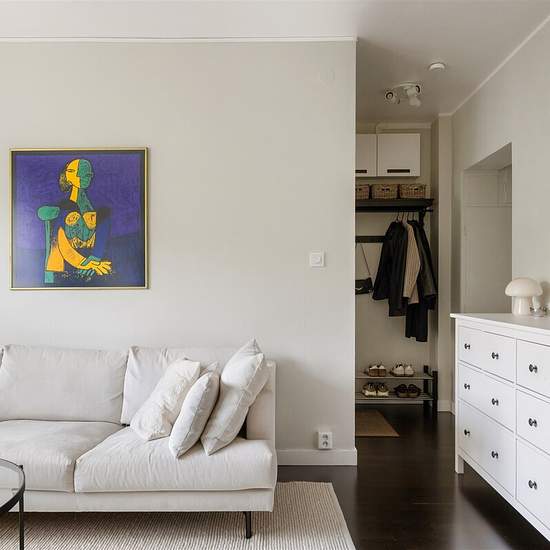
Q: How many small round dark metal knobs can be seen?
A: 9